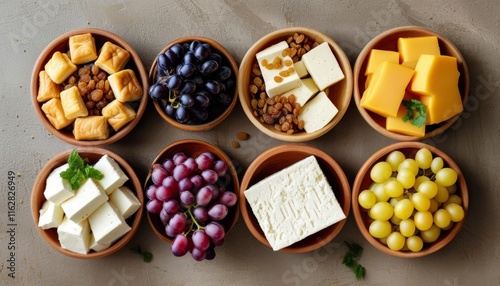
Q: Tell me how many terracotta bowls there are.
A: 8